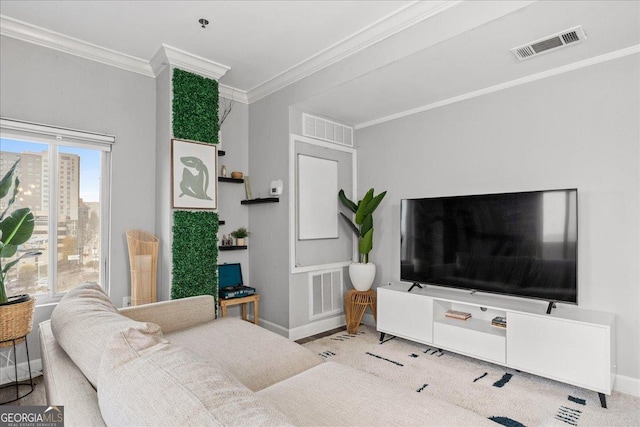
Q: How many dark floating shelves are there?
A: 5